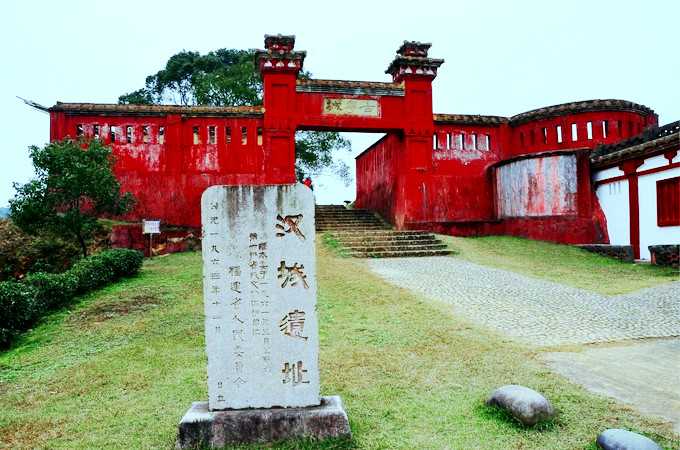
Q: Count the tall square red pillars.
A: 2